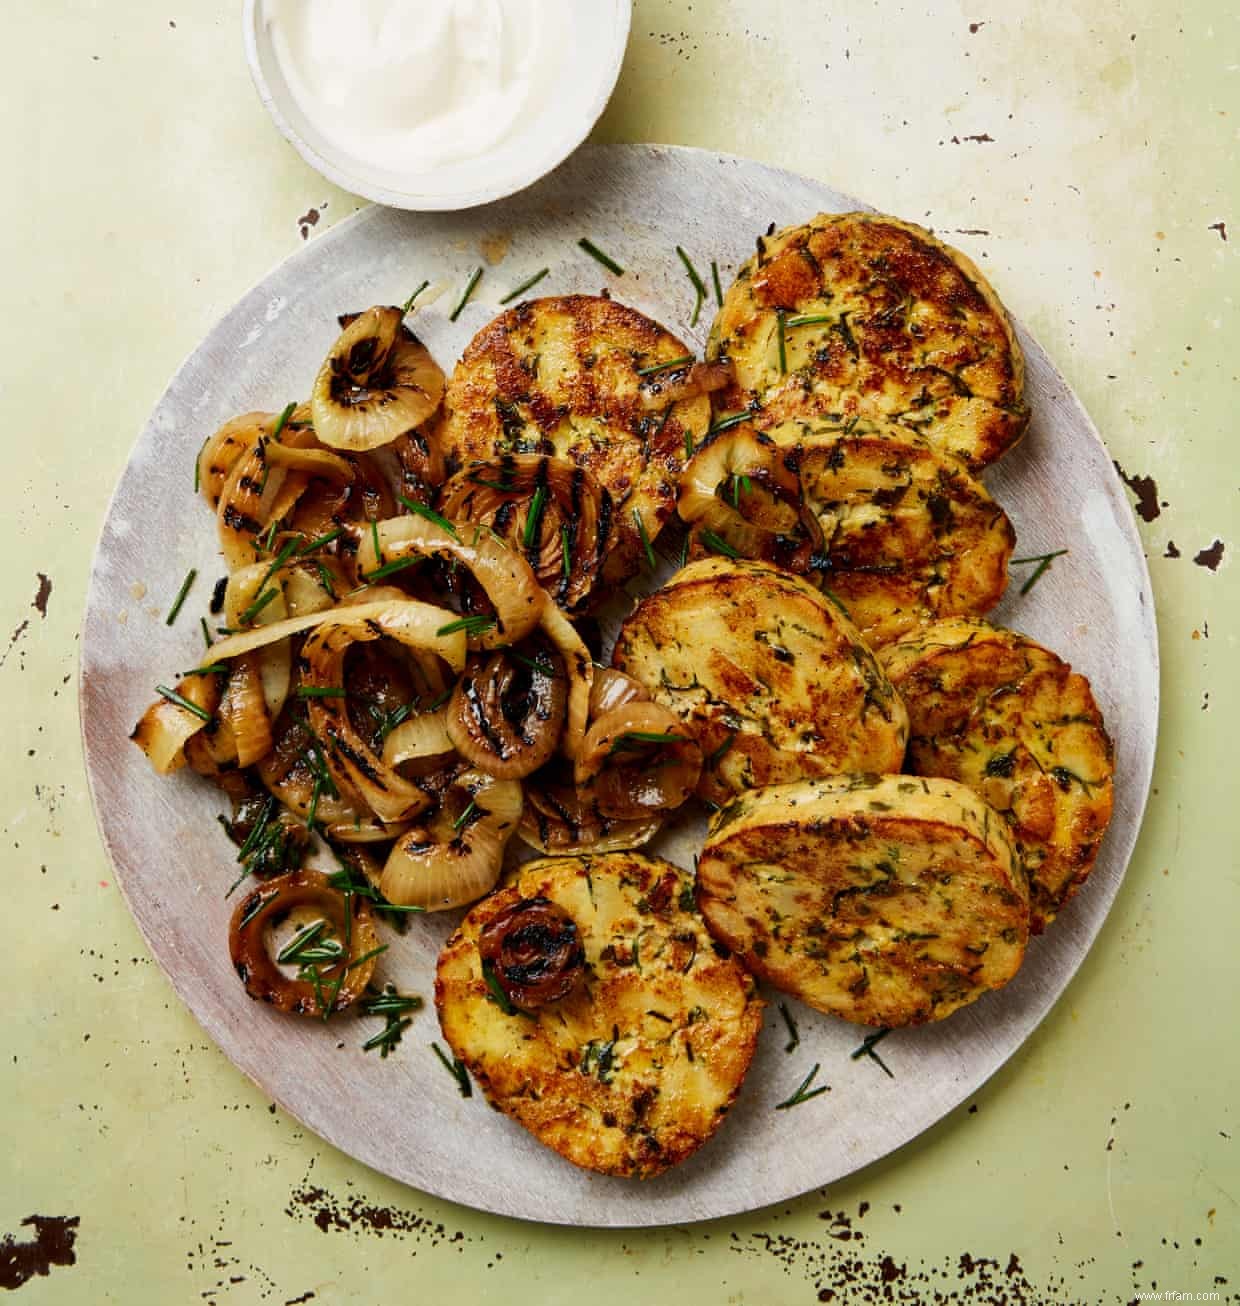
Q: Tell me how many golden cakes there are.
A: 7